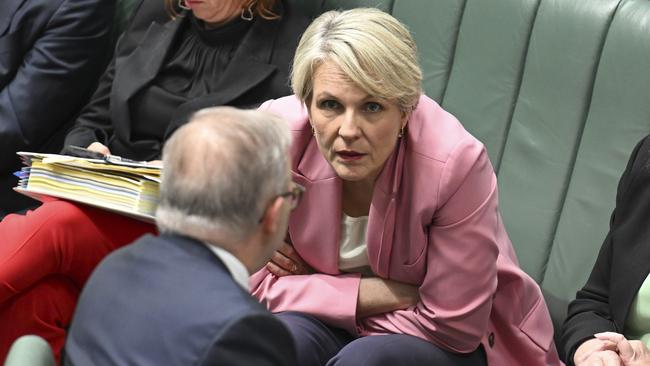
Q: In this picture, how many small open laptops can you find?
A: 0